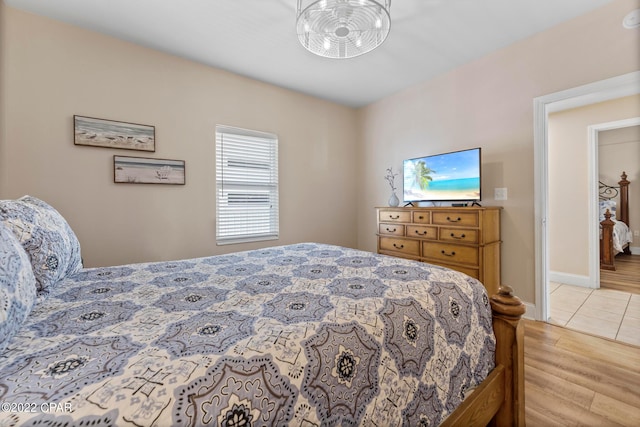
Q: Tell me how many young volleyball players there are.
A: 0